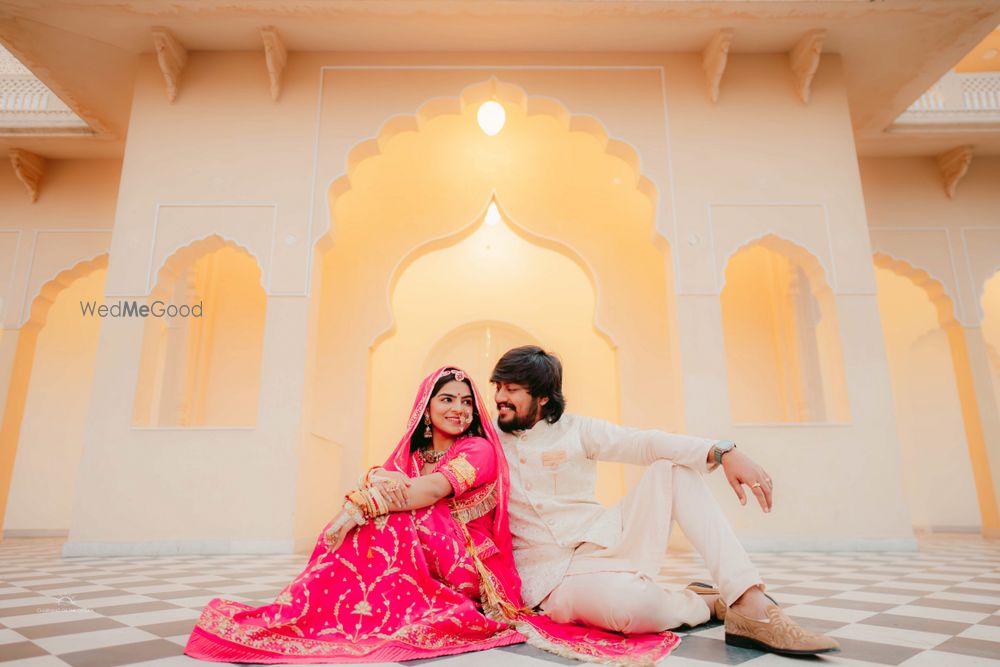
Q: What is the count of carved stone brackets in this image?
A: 6